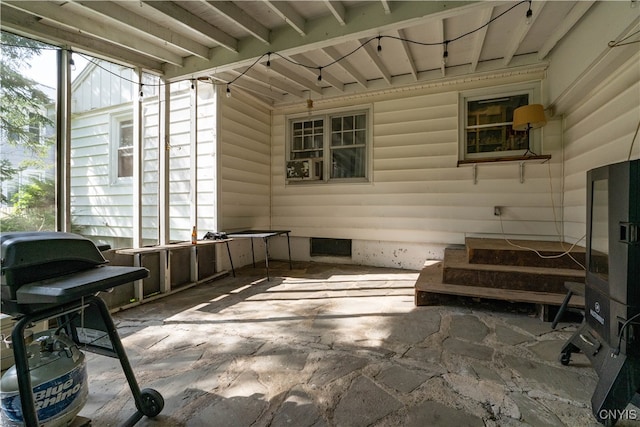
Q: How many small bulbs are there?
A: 9